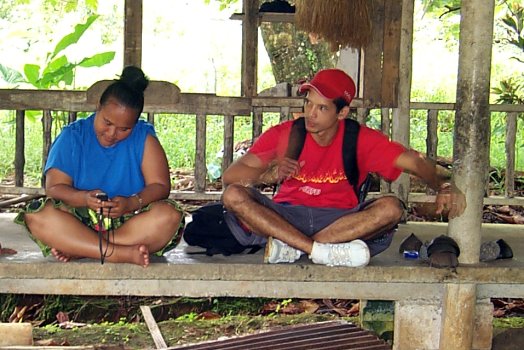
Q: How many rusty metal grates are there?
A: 1